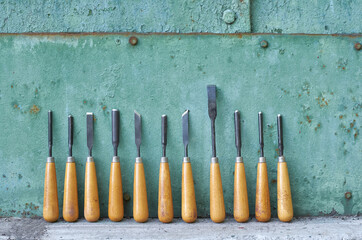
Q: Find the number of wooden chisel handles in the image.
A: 11